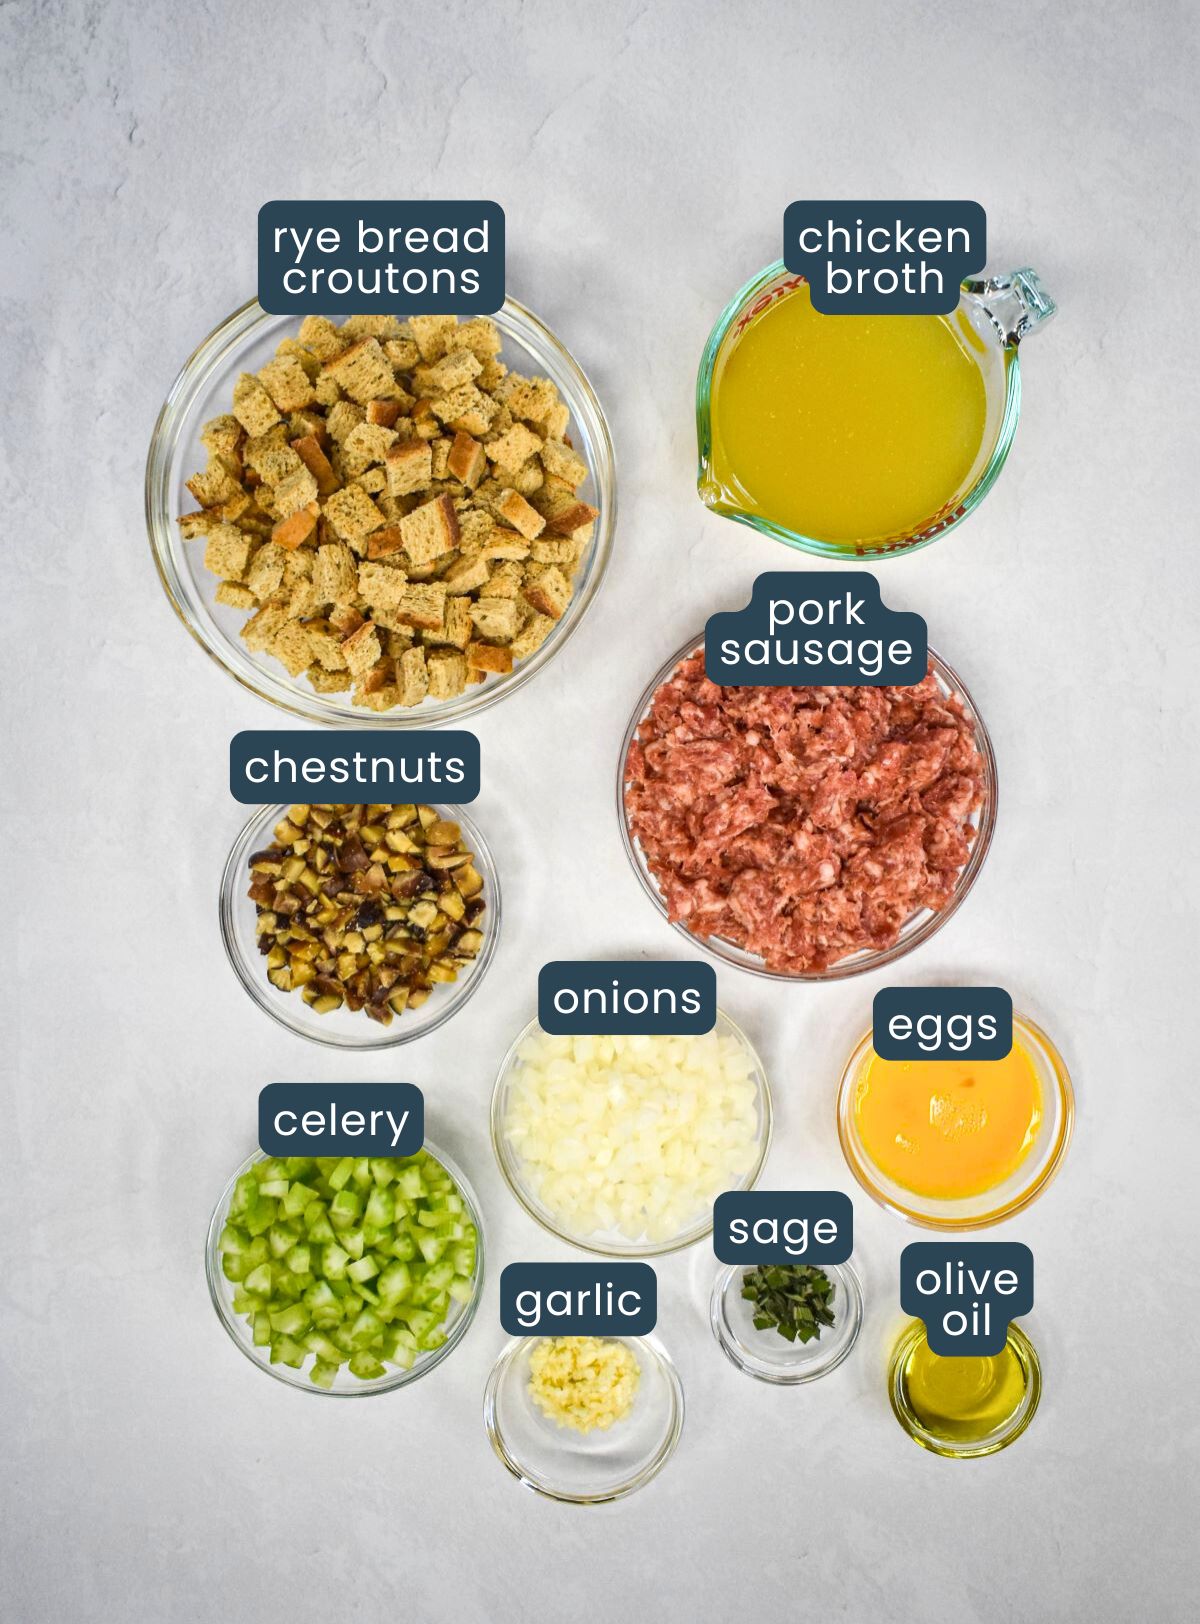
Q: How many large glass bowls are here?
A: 2